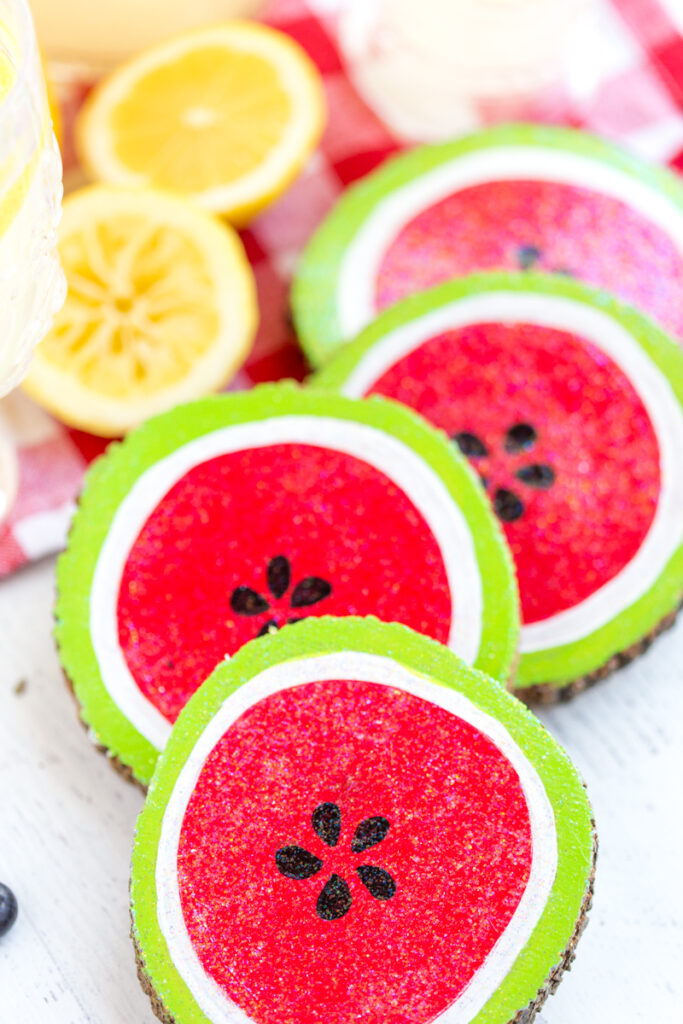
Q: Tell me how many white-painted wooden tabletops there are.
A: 1